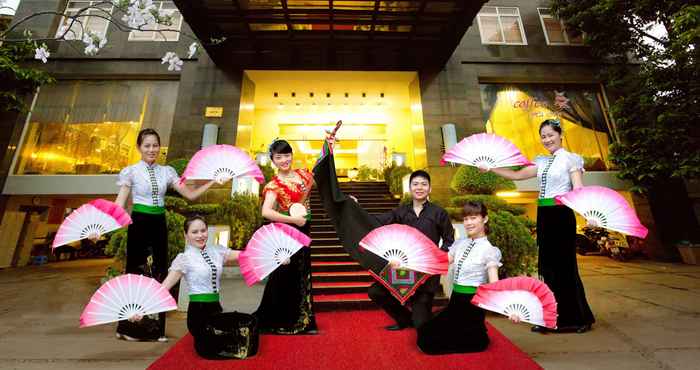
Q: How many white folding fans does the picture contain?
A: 8